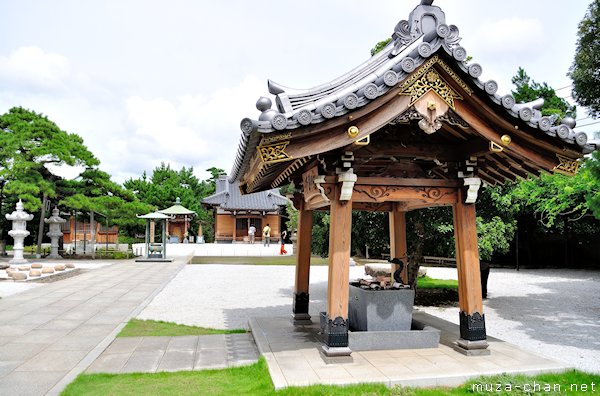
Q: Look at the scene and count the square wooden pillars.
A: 4